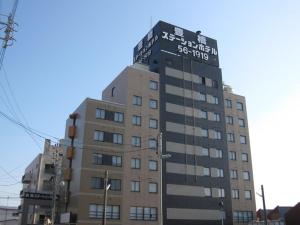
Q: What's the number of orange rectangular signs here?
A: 3